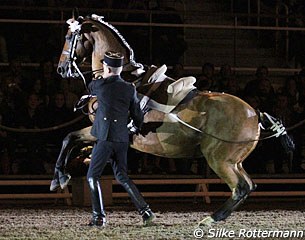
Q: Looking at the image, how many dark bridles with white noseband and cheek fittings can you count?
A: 1